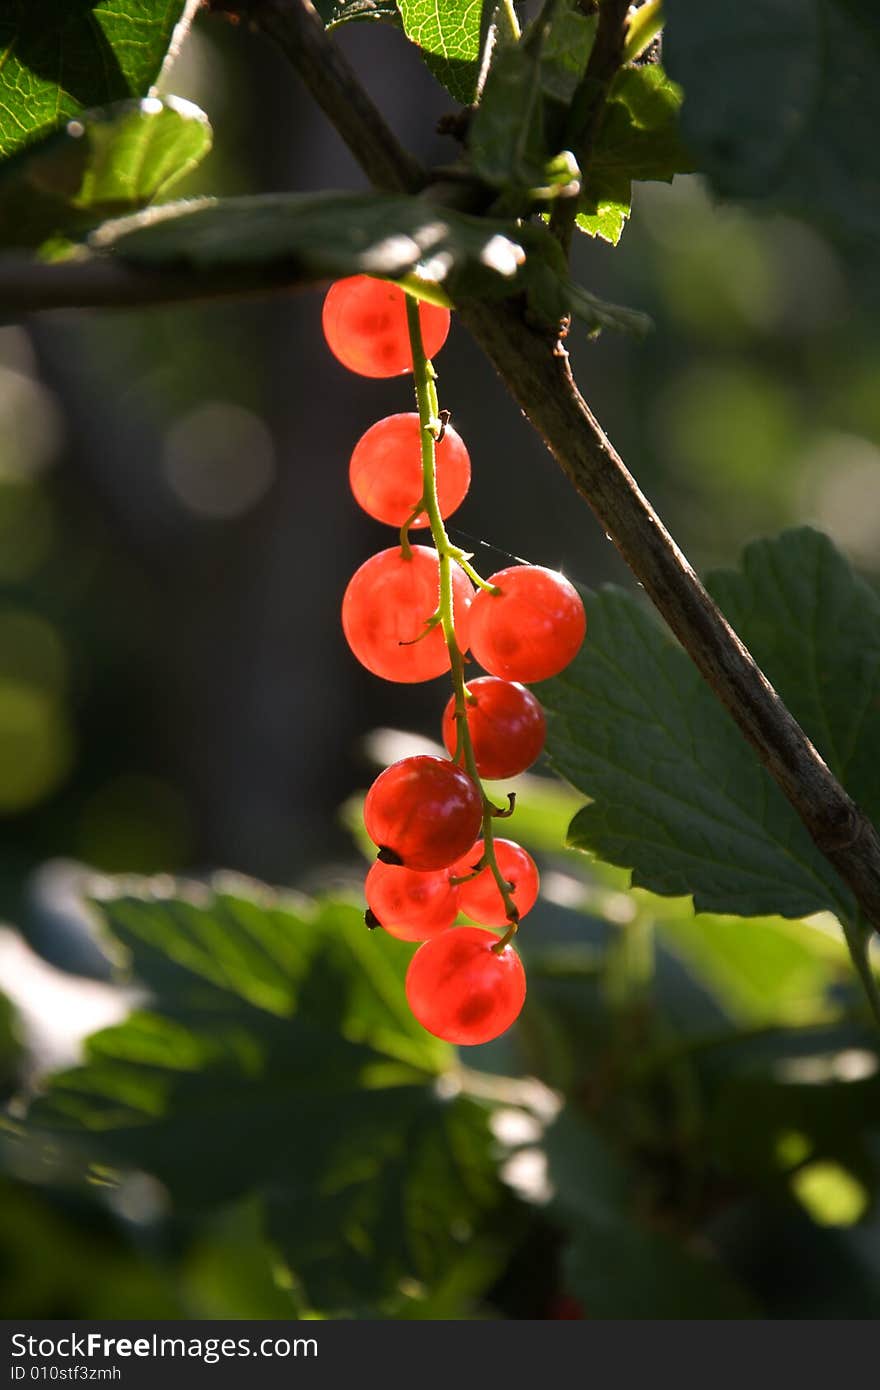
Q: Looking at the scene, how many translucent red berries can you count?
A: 9